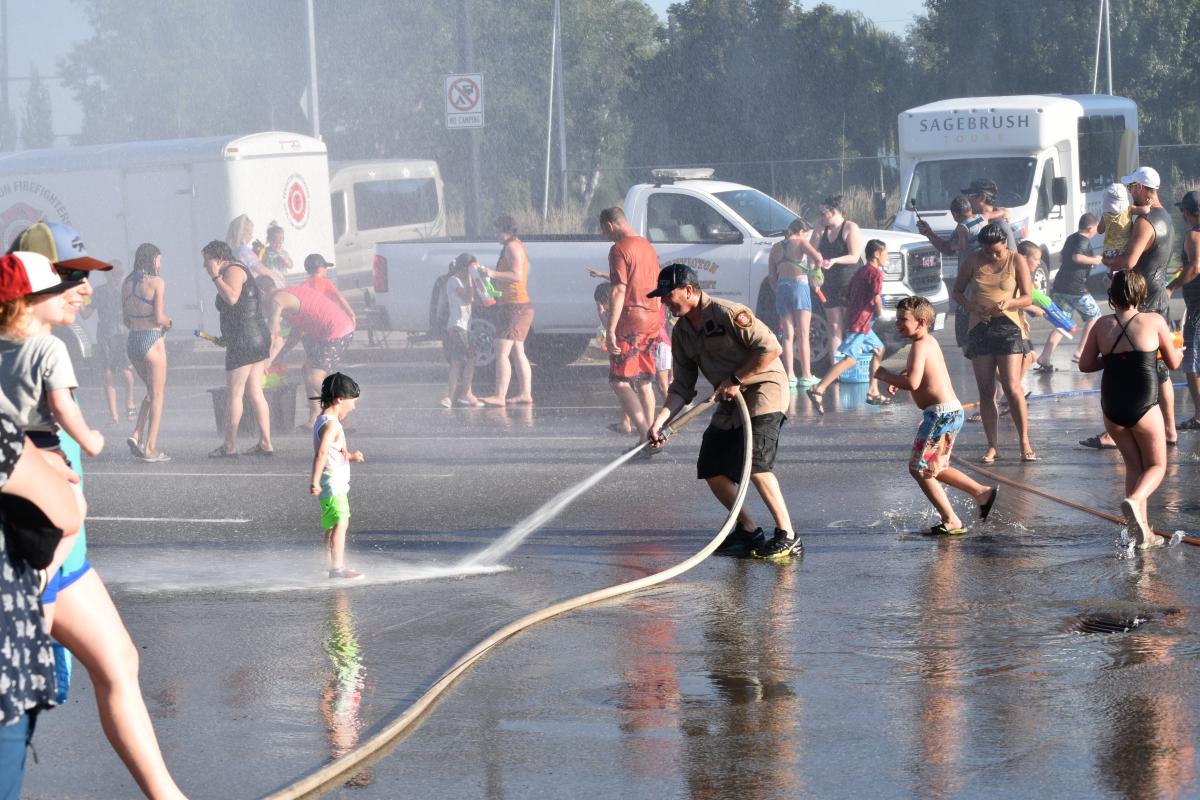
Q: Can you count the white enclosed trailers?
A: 1